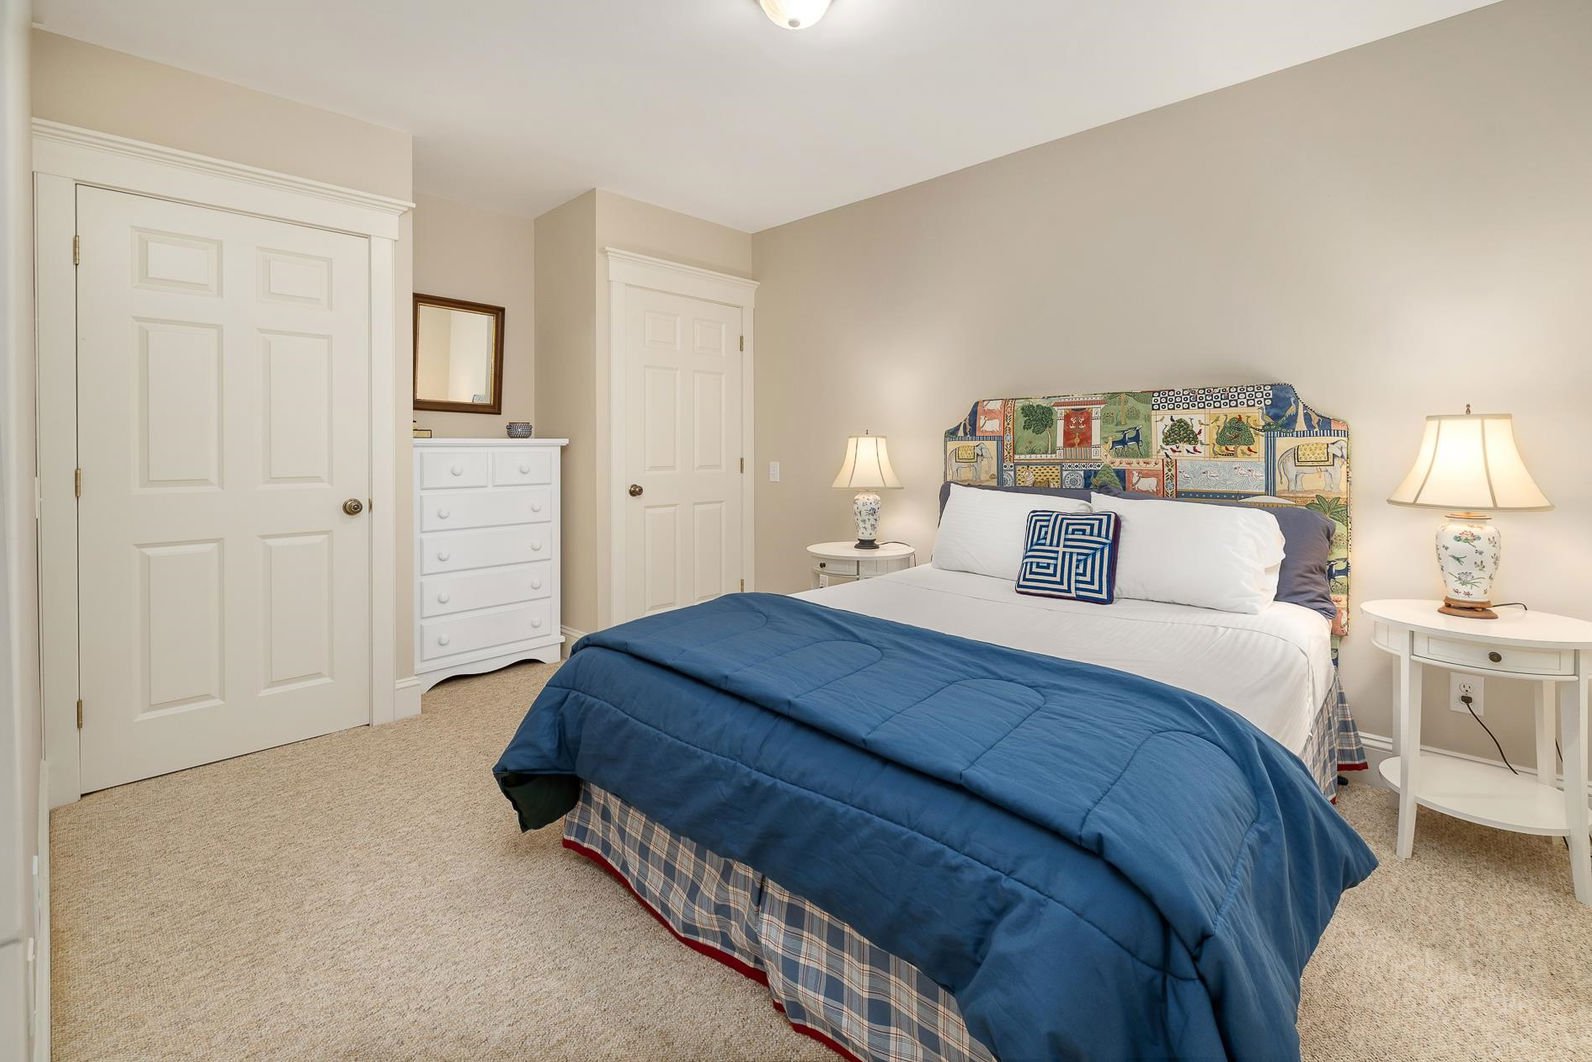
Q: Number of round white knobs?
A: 10